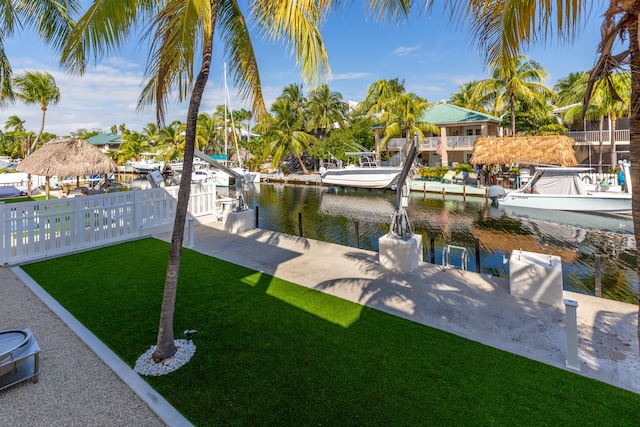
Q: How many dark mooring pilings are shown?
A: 6